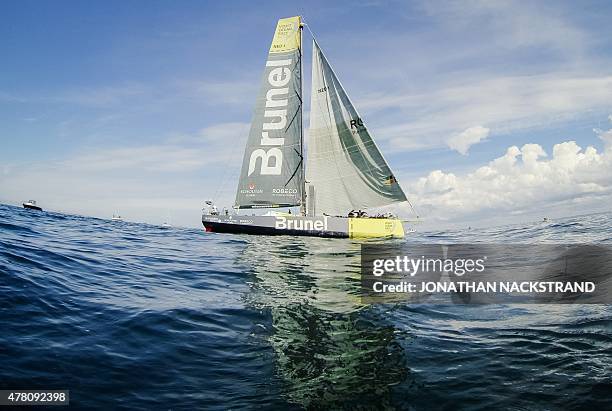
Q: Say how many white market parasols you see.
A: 0